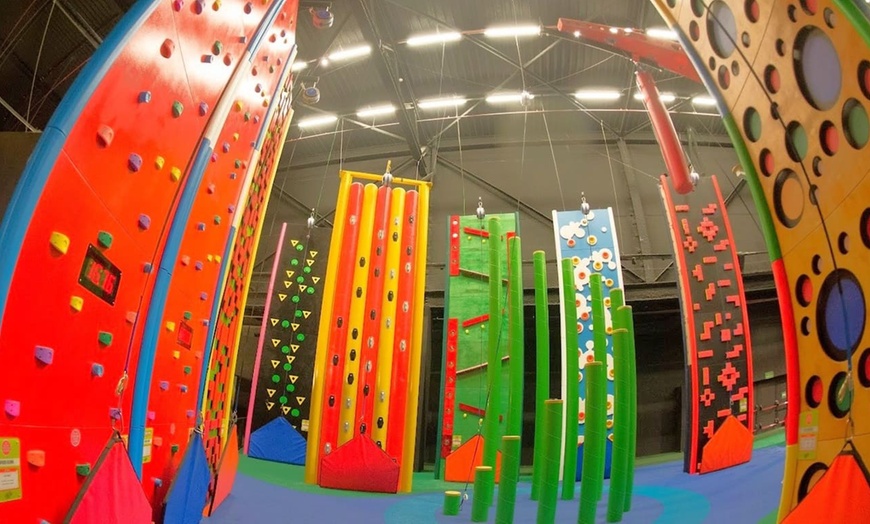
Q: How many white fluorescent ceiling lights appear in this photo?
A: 12